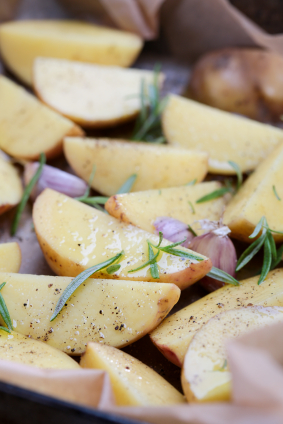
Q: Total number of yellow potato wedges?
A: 15